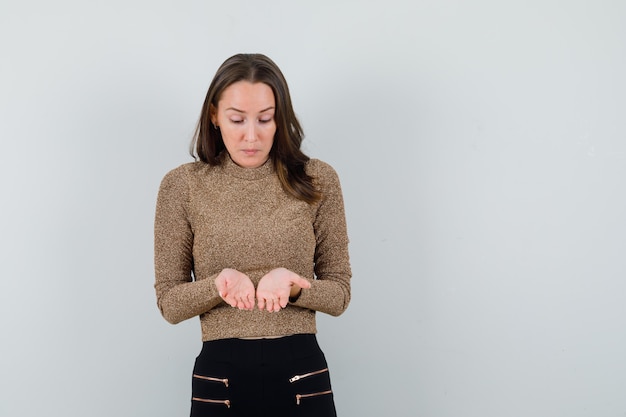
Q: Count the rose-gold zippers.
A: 4